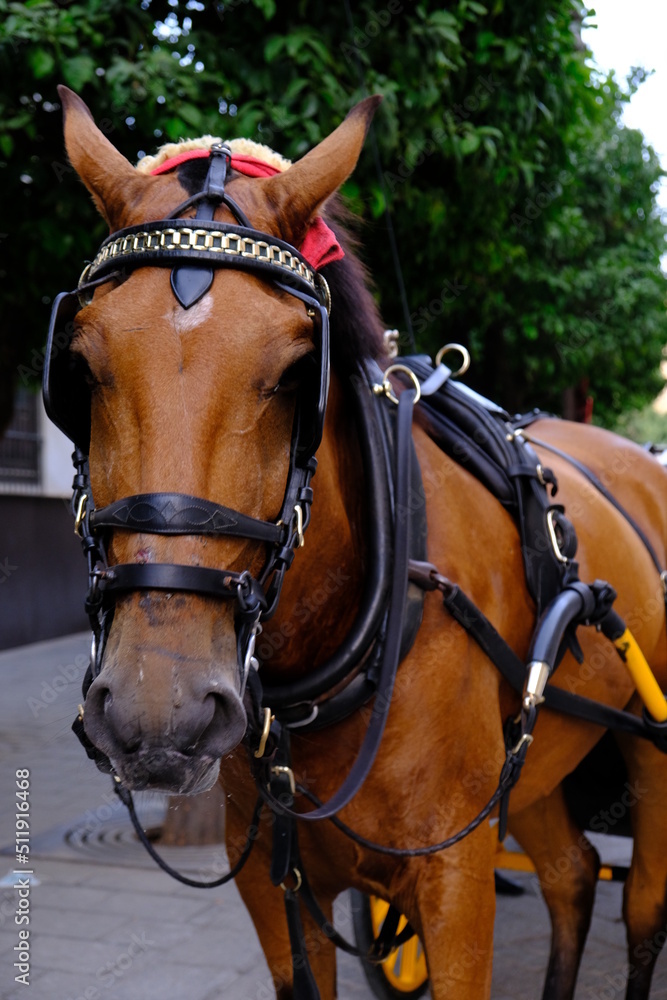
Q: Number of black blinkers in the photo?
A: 2